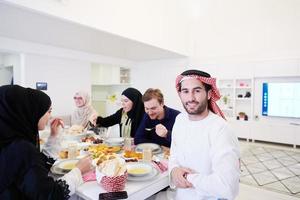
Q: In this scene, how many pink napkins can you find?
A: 2